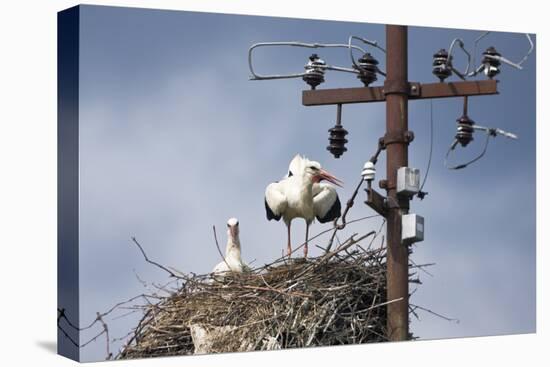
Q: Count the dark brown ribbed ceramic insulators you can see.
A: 6